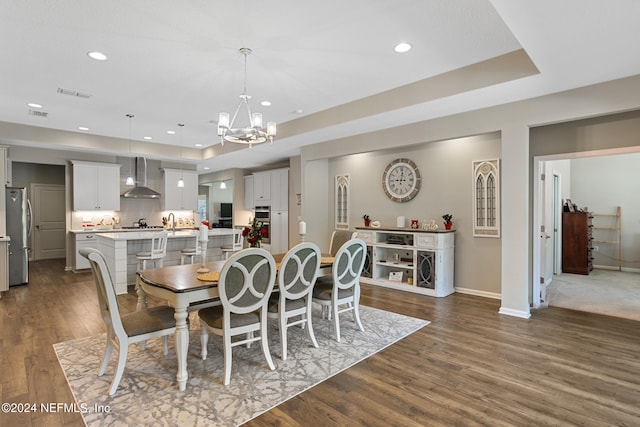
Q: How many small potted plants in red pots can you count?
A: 2